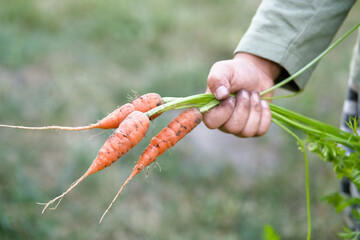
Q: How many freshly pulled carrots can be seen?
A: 3